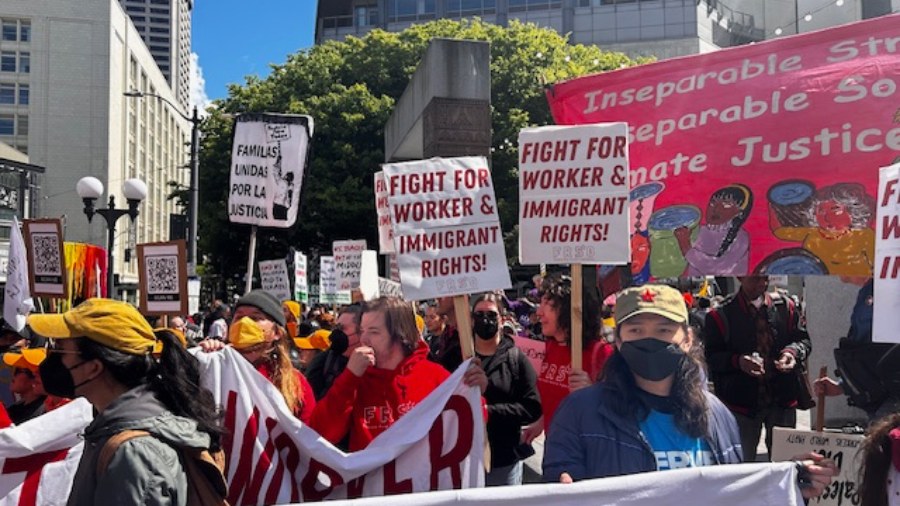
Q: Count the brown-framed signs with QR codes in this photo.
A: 2